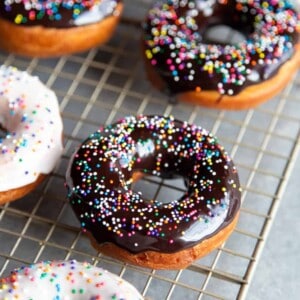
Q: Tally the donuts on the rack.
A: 5